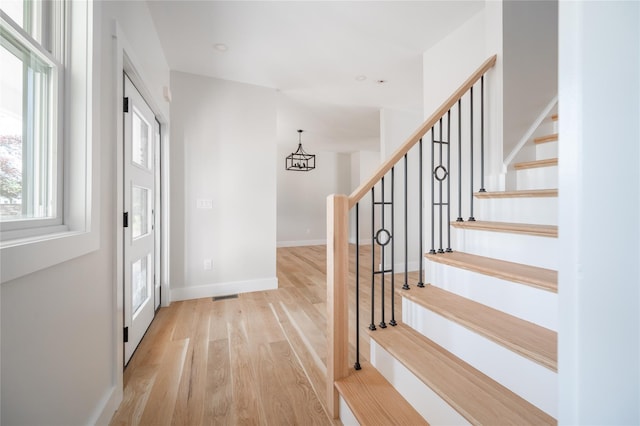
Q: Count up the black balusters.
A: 12